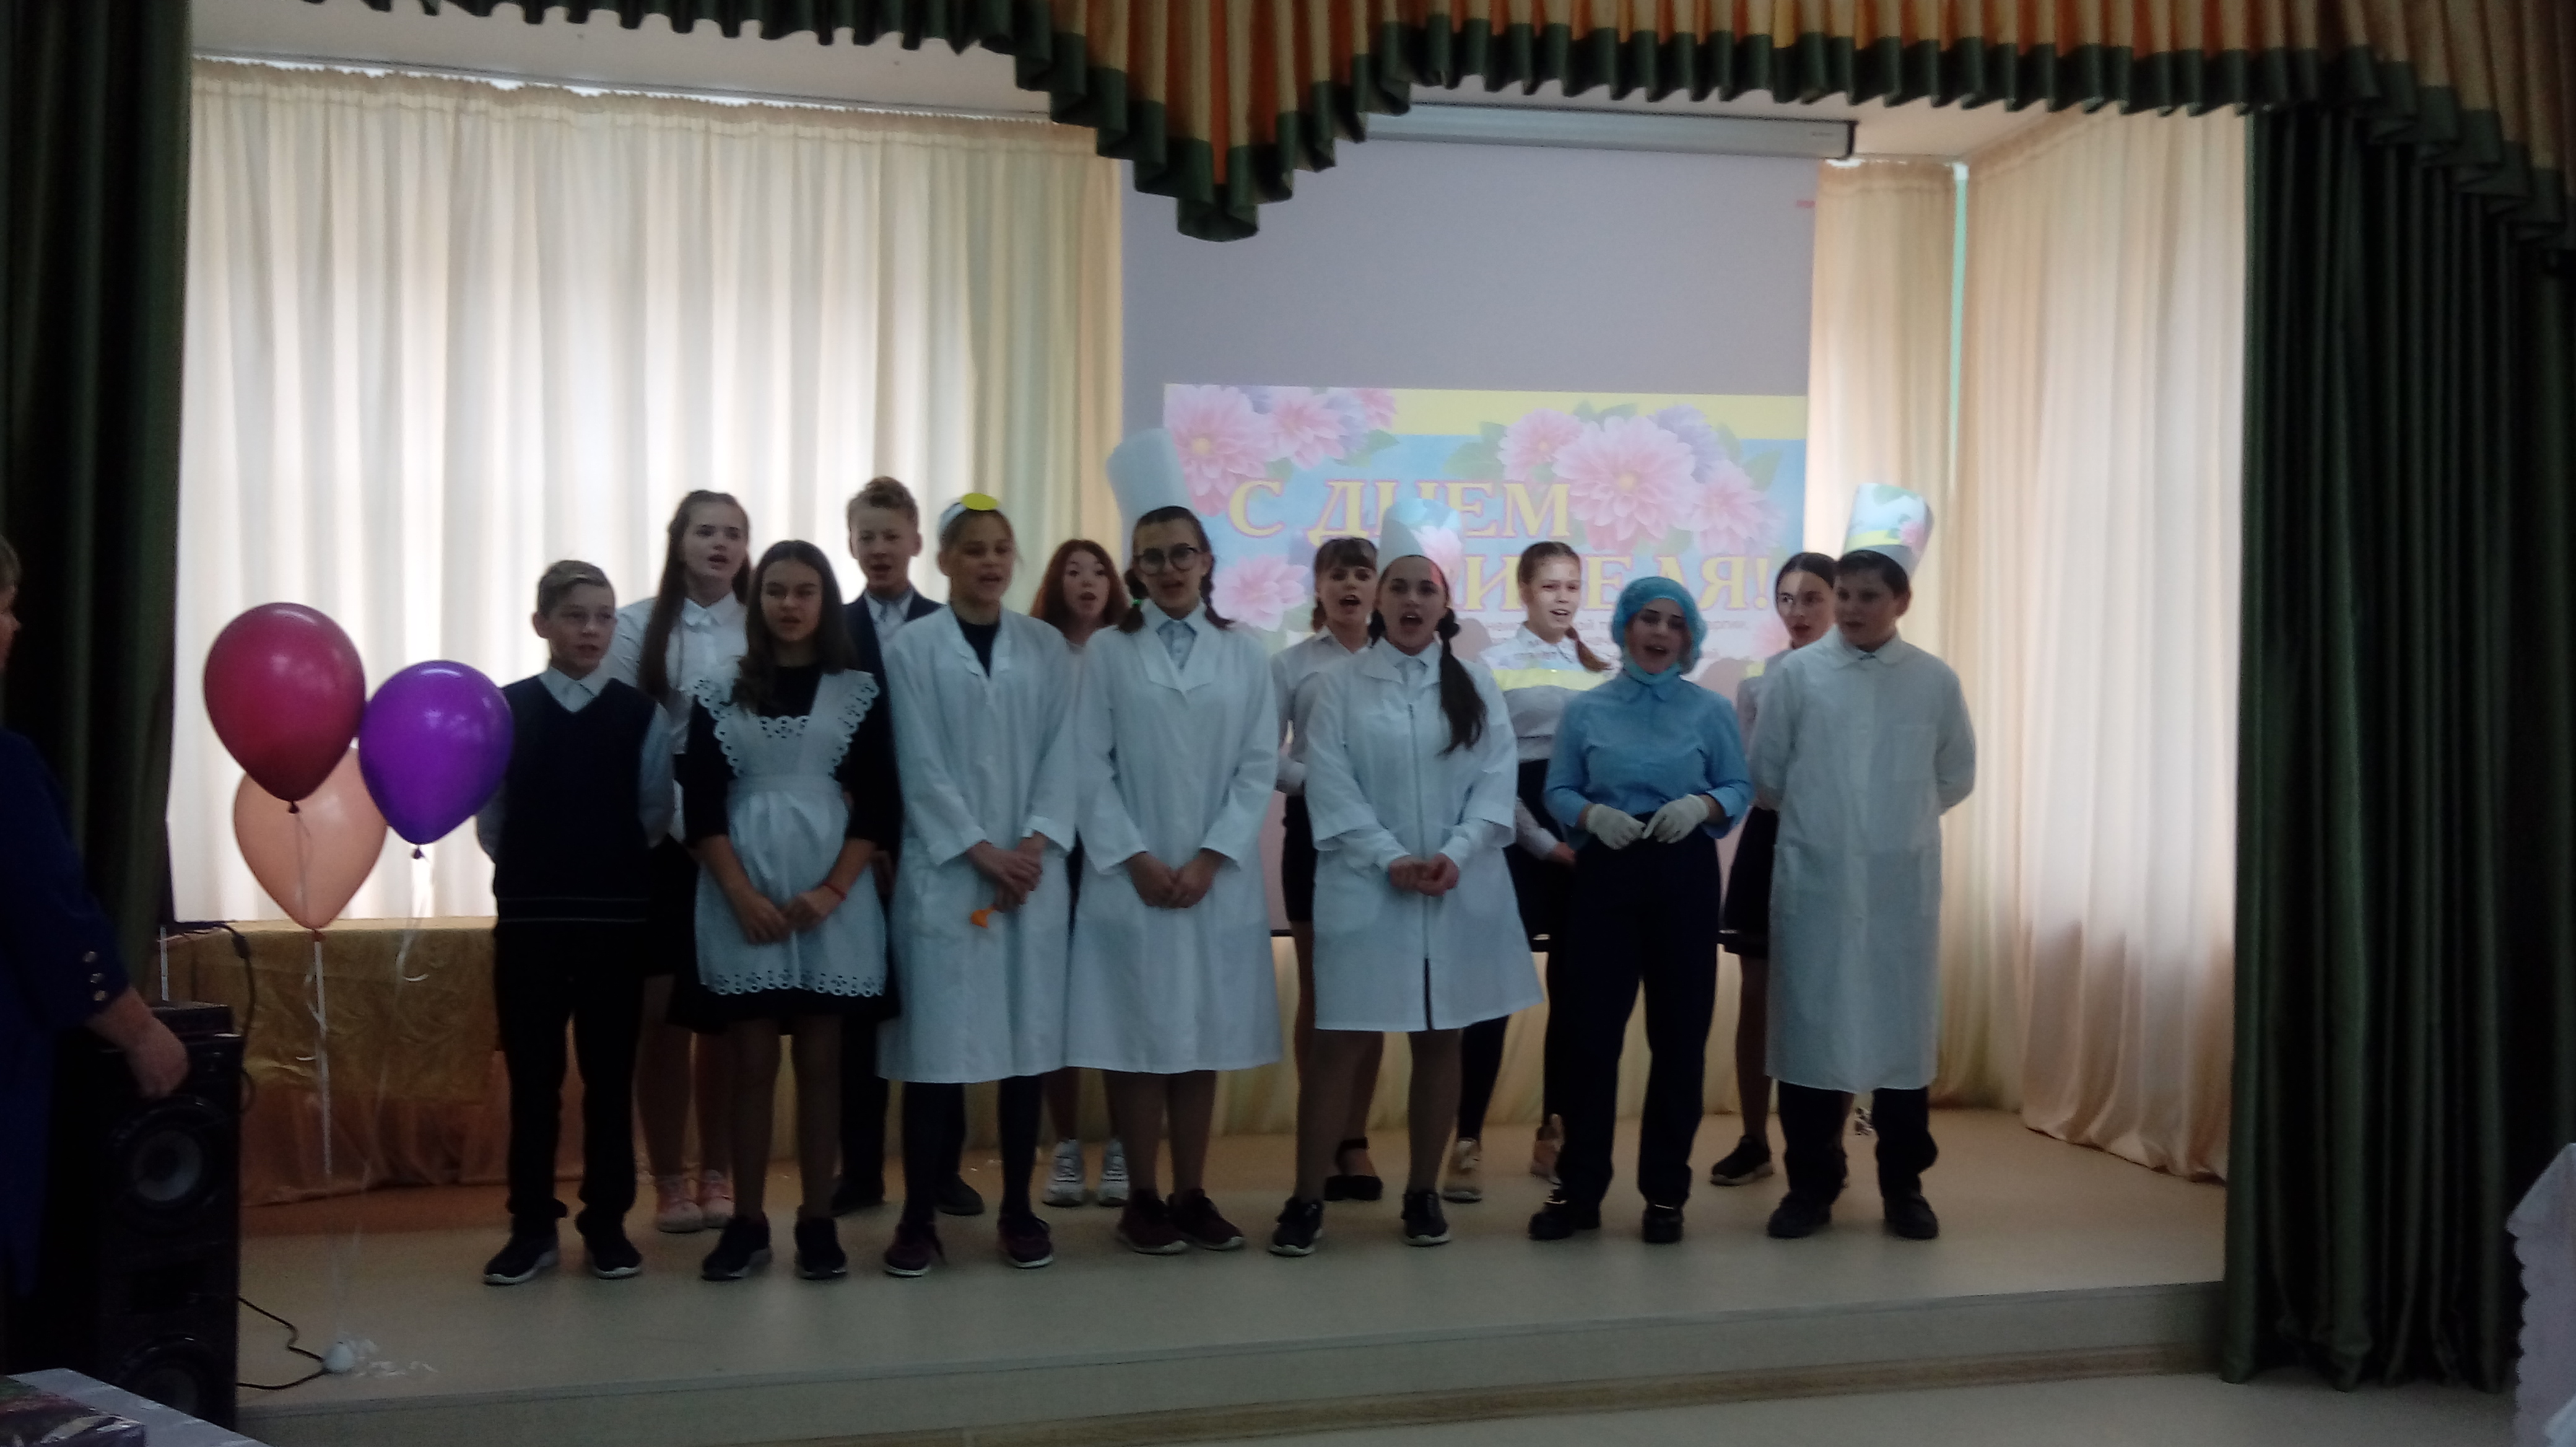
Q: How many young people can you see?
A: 13